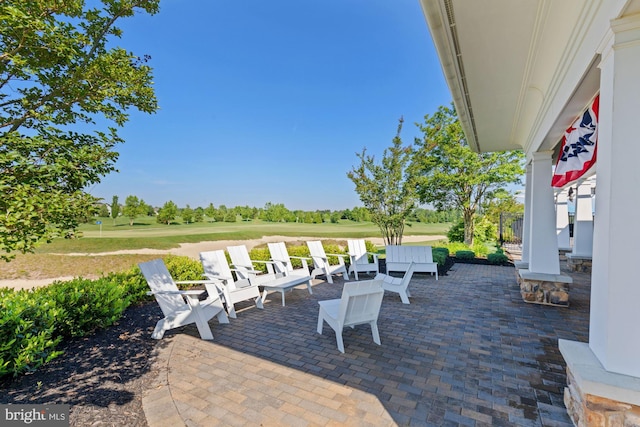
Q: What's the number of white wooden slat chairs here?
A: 8